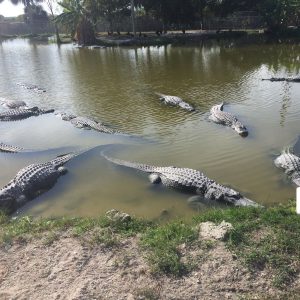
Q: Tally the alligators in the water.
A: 11